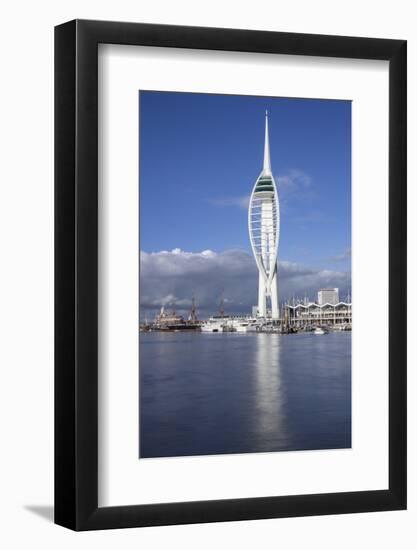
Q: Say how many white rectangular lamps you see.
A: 0